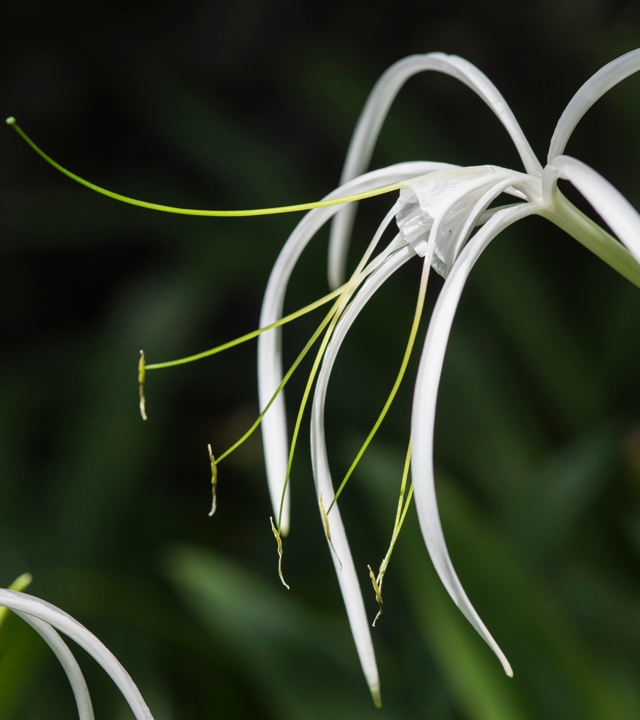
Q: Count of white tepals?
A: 8